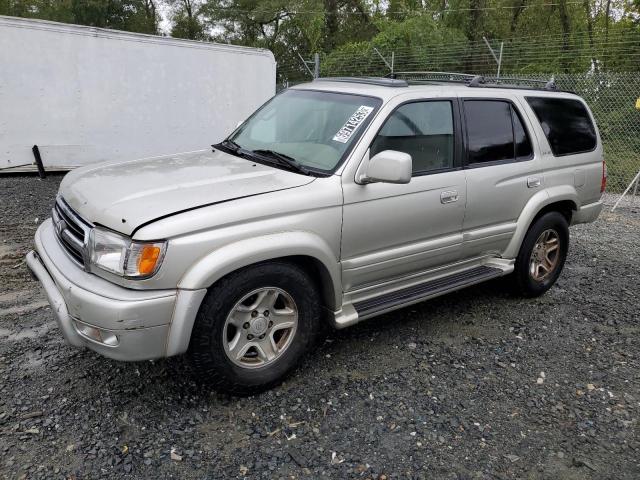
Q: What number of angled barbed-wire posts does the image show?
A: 3